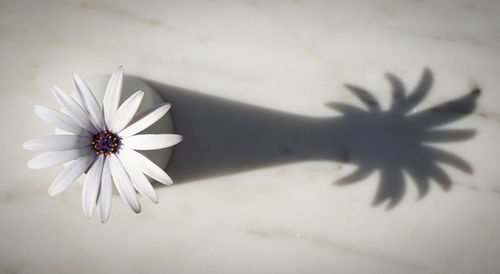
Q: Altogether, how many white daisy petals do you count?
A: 15